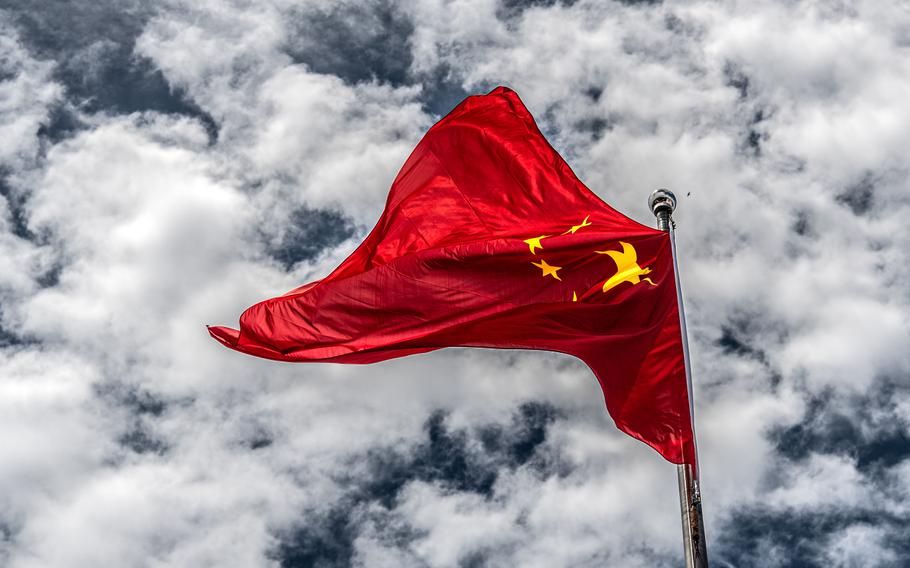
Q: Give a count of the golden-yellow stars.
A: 5